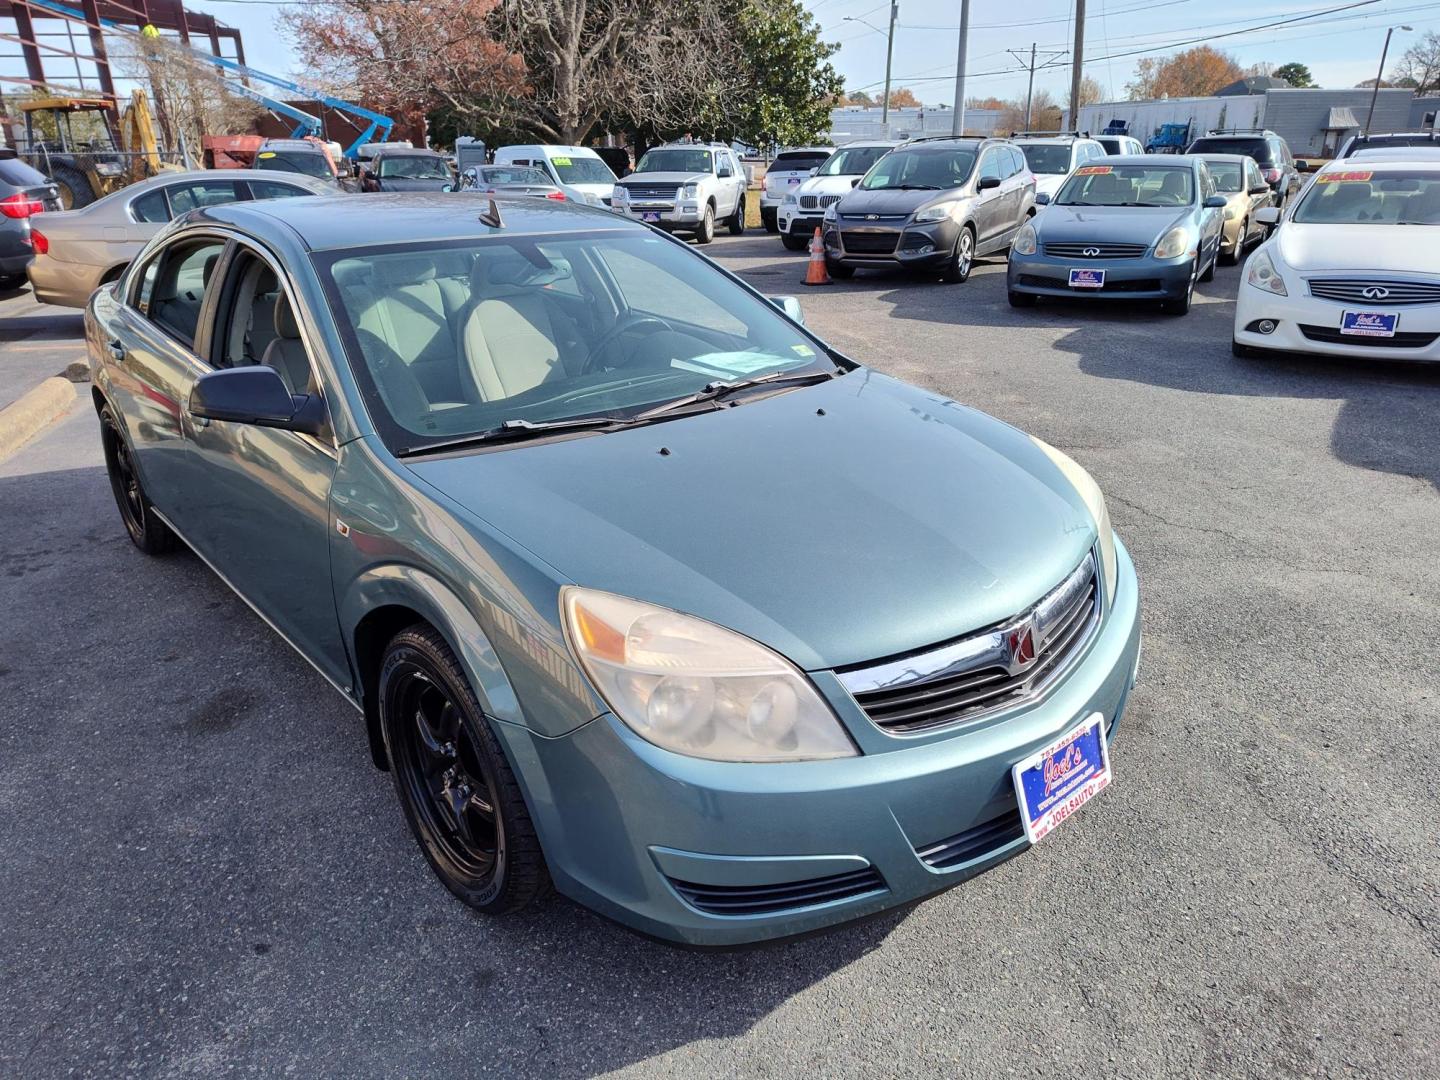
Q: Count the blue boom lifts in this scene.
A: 2